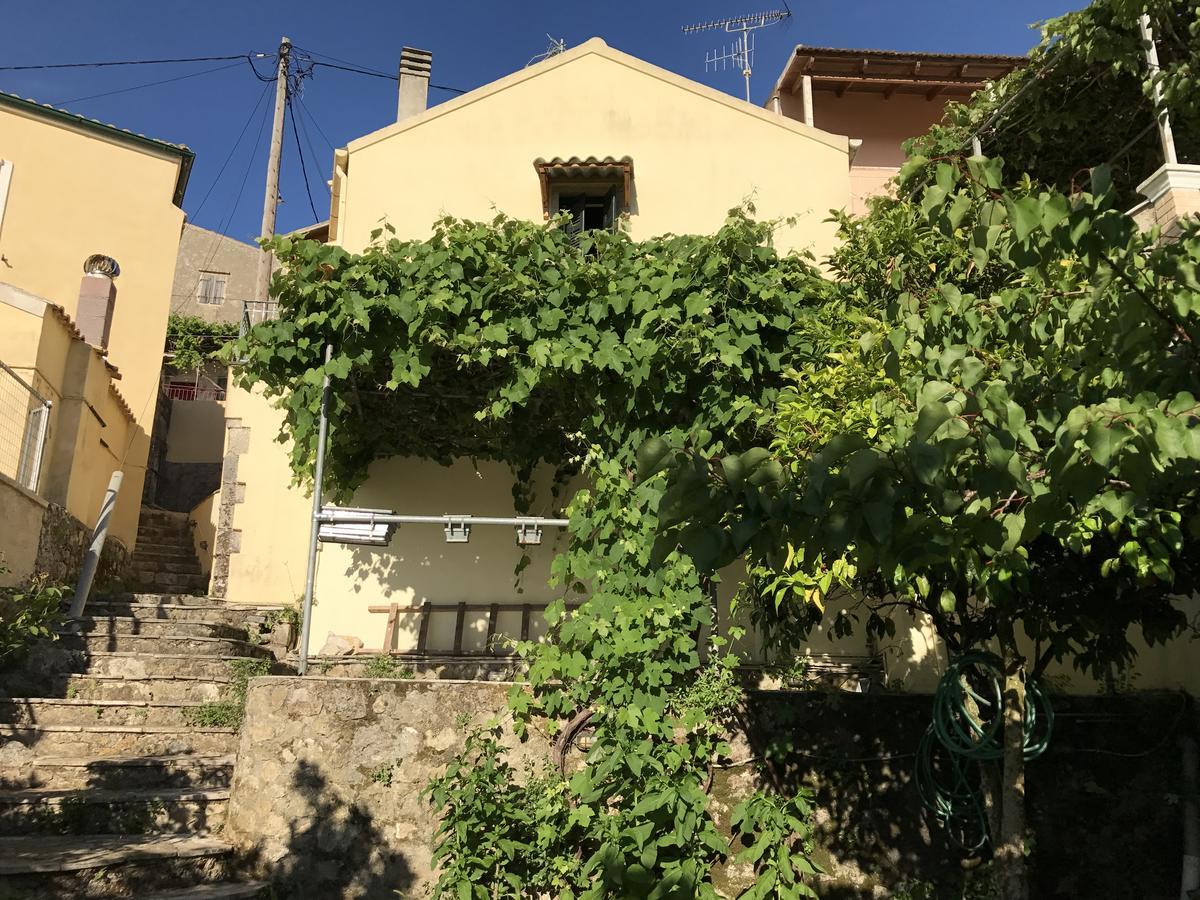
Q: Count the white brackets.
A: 2